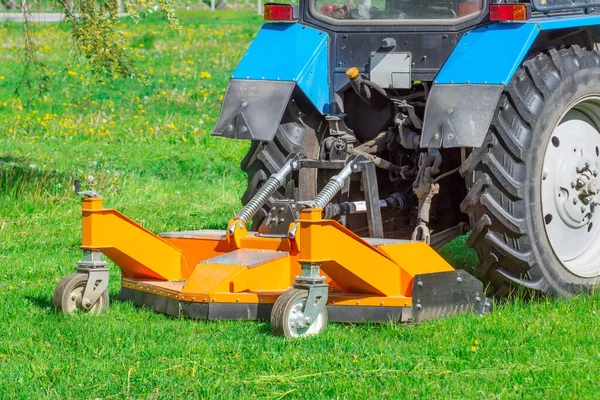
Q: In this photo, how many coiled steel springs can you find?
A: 2